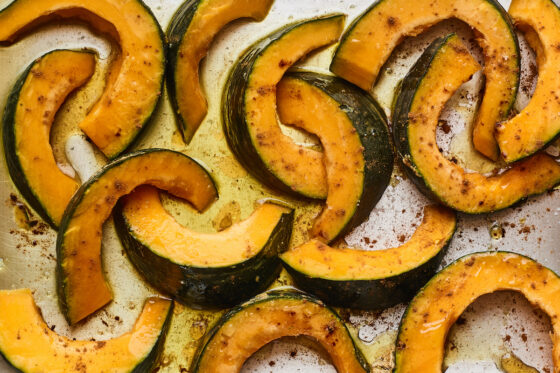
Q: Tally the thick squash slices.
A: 14